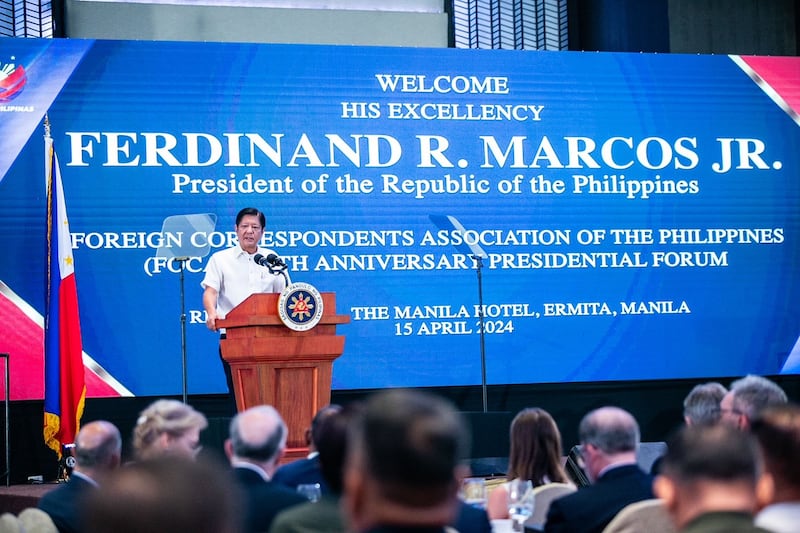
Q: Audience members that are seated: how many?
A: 13